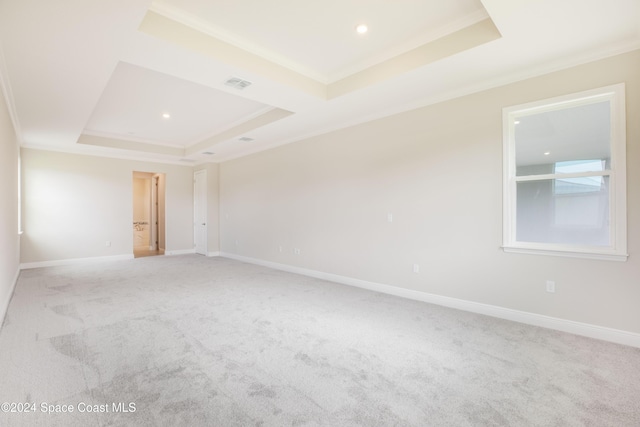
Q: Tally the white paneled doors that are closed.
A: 1